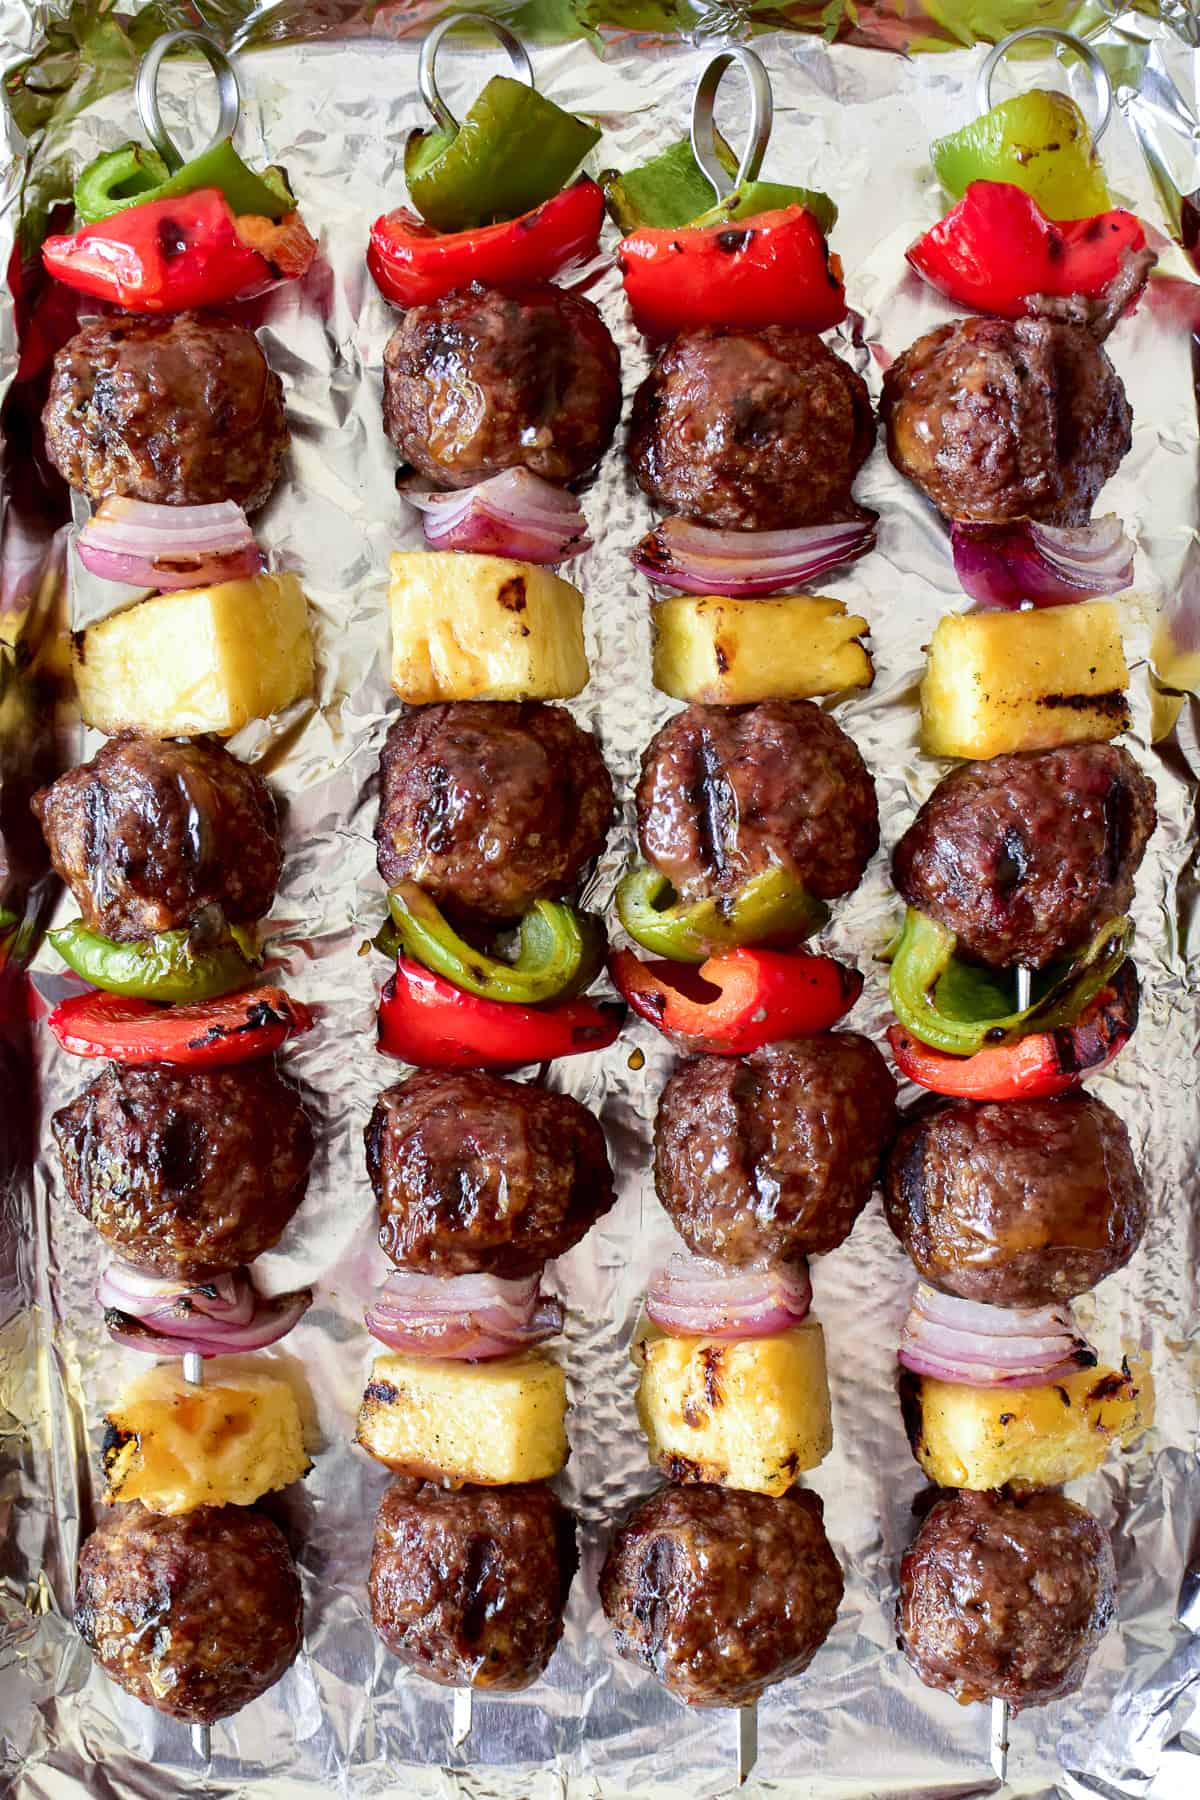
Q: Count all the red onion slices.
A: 8